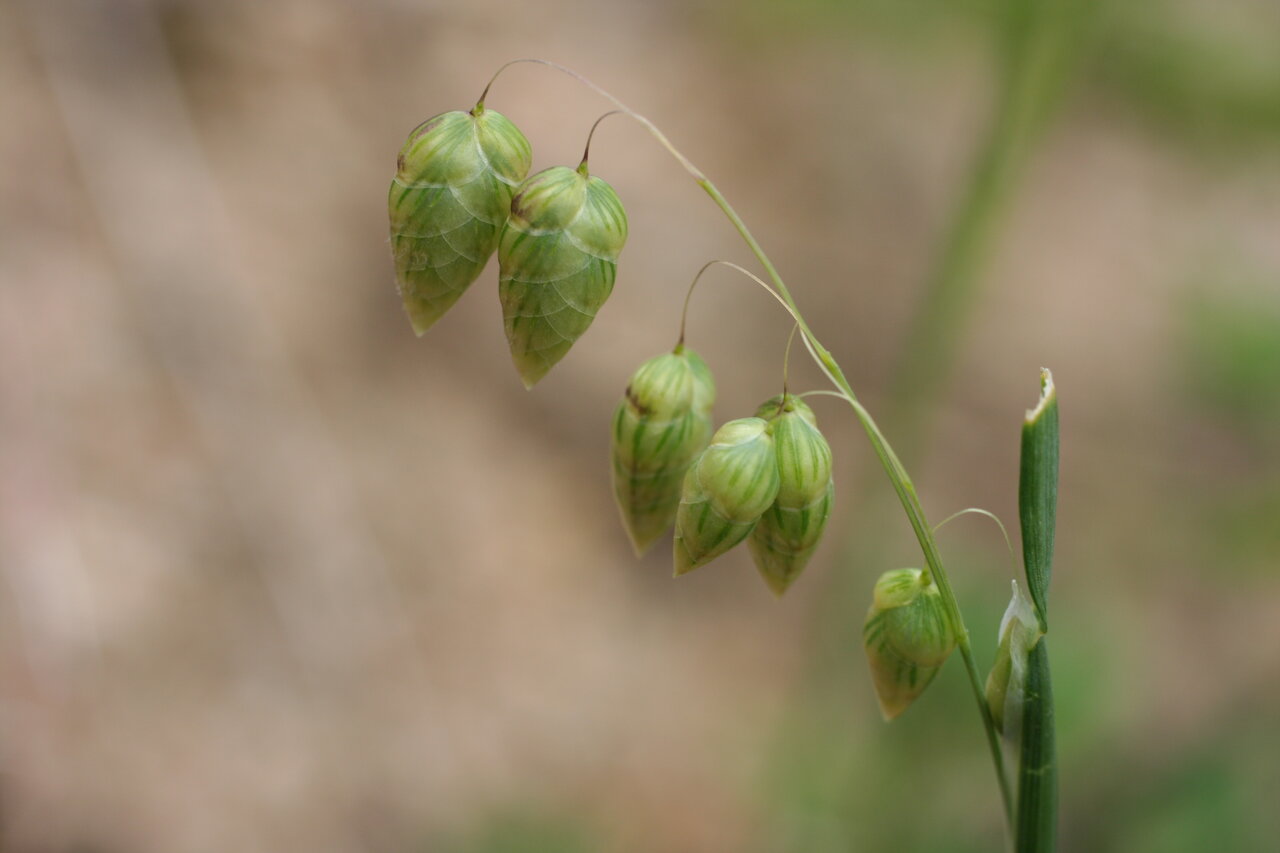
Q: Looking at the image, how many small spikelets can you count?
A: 6